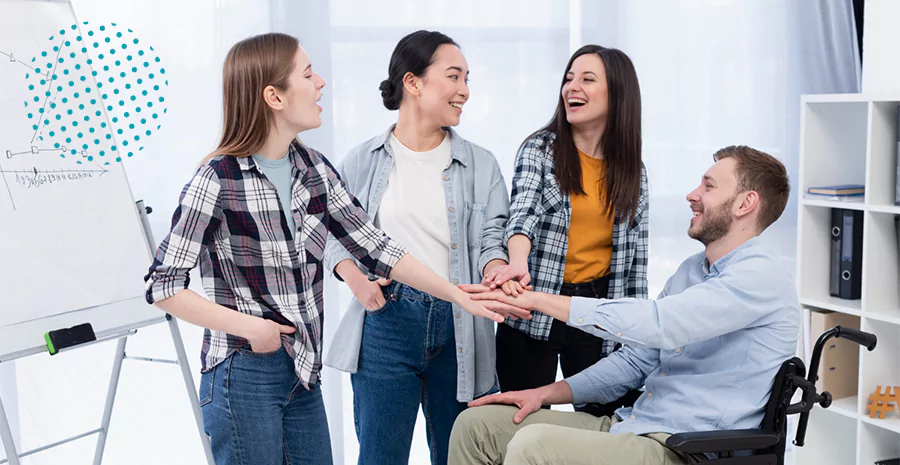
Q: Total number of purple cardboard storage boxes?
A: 0